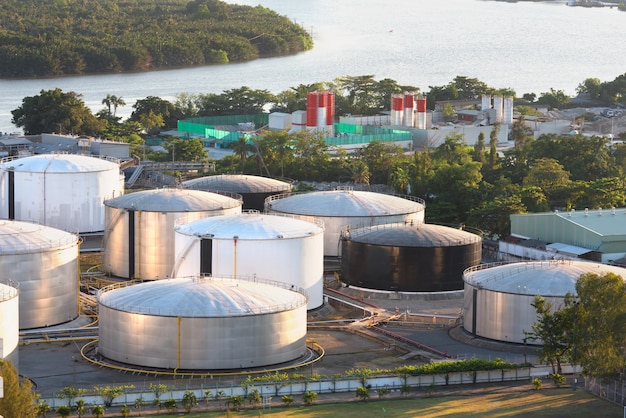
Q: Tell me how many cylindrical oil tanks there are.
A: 10